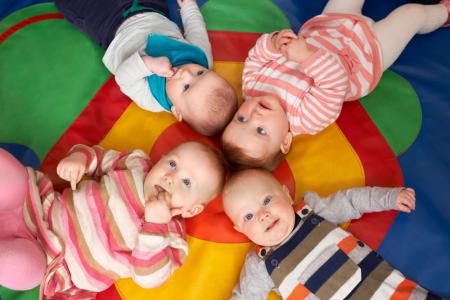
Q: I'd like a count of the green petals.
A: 4